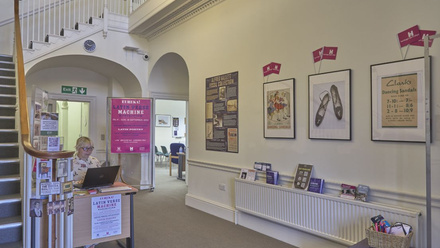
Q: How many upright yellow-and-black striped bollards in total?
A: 0